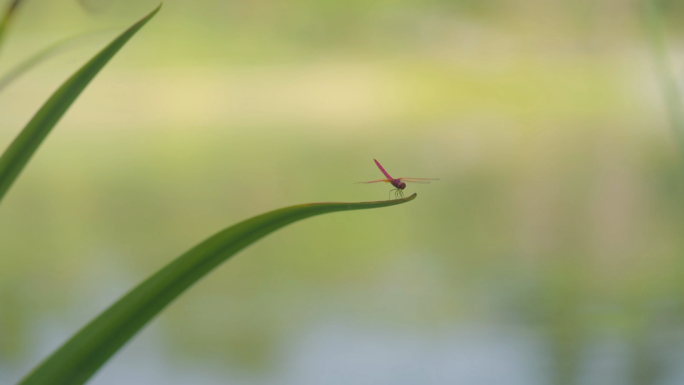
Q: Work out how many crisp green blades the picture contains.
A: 2